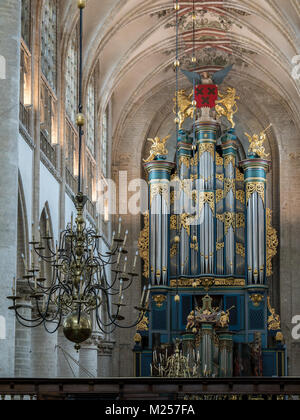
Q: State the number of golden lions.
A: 2